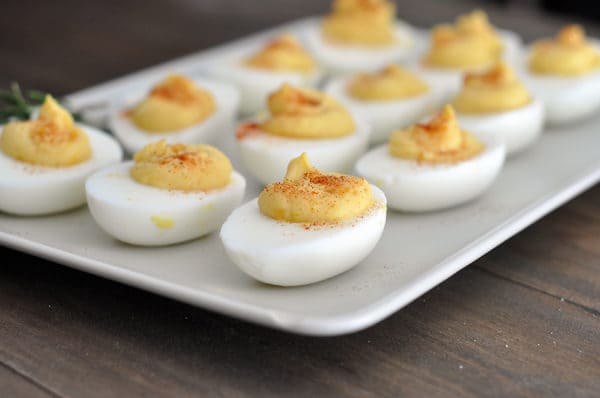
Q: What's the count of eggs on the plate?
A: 12